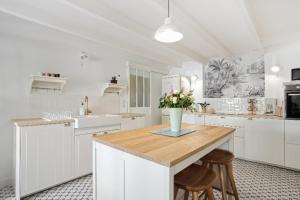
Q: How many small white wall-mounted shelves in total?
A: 2